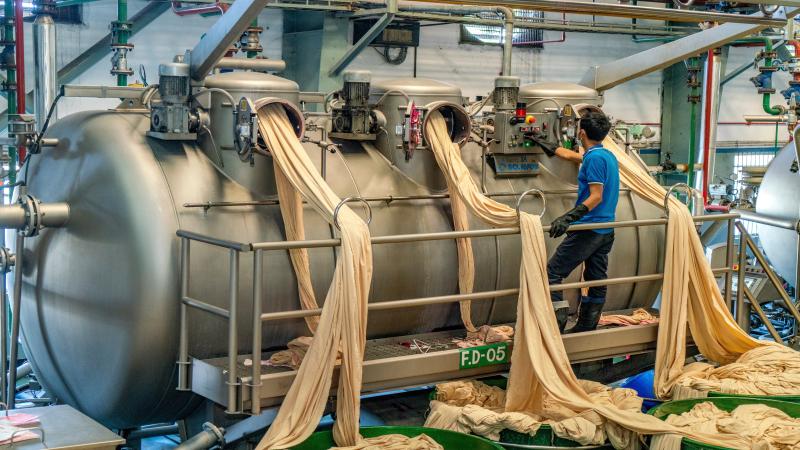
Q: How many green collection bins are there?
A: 4